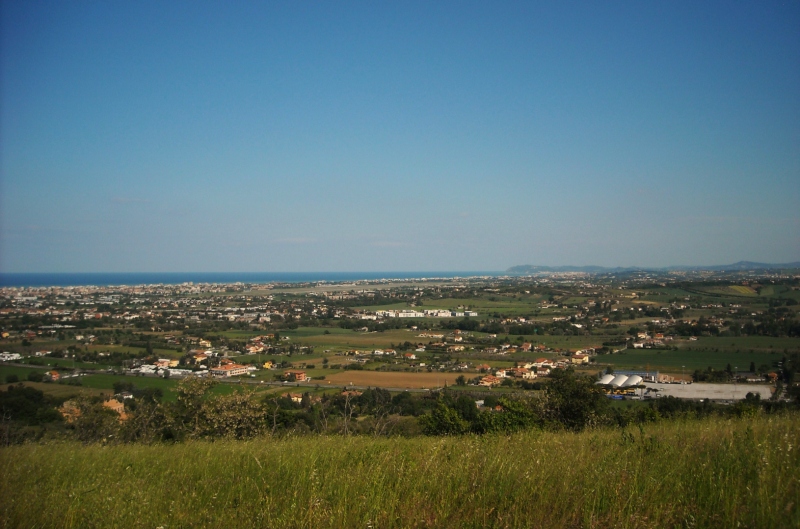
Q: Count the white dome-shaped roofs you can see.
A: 3